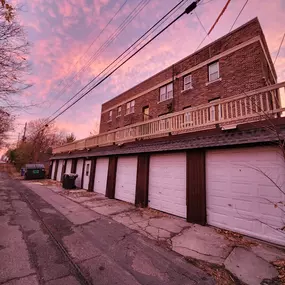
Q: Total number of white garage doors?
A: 8